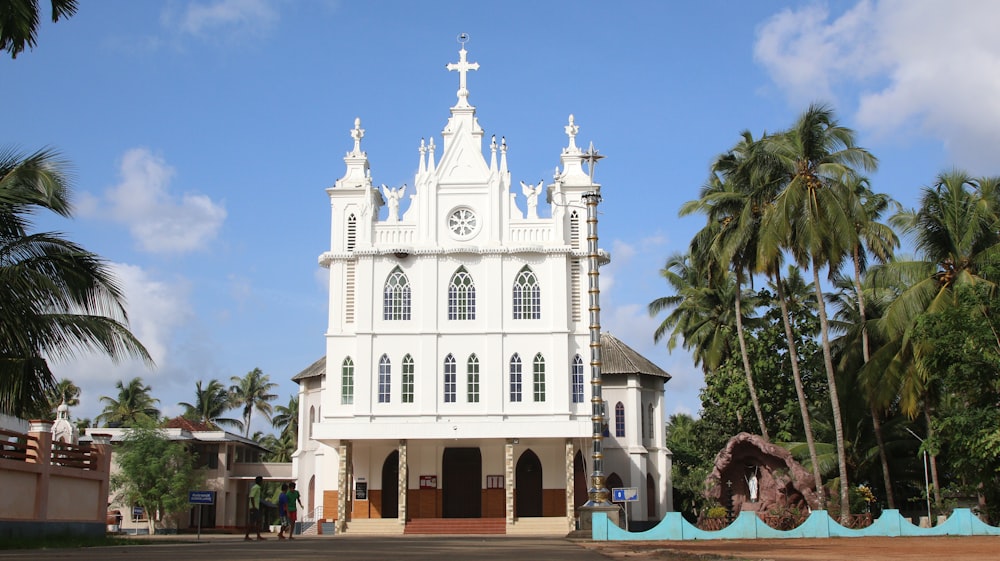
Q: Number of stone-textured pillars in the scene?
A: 4